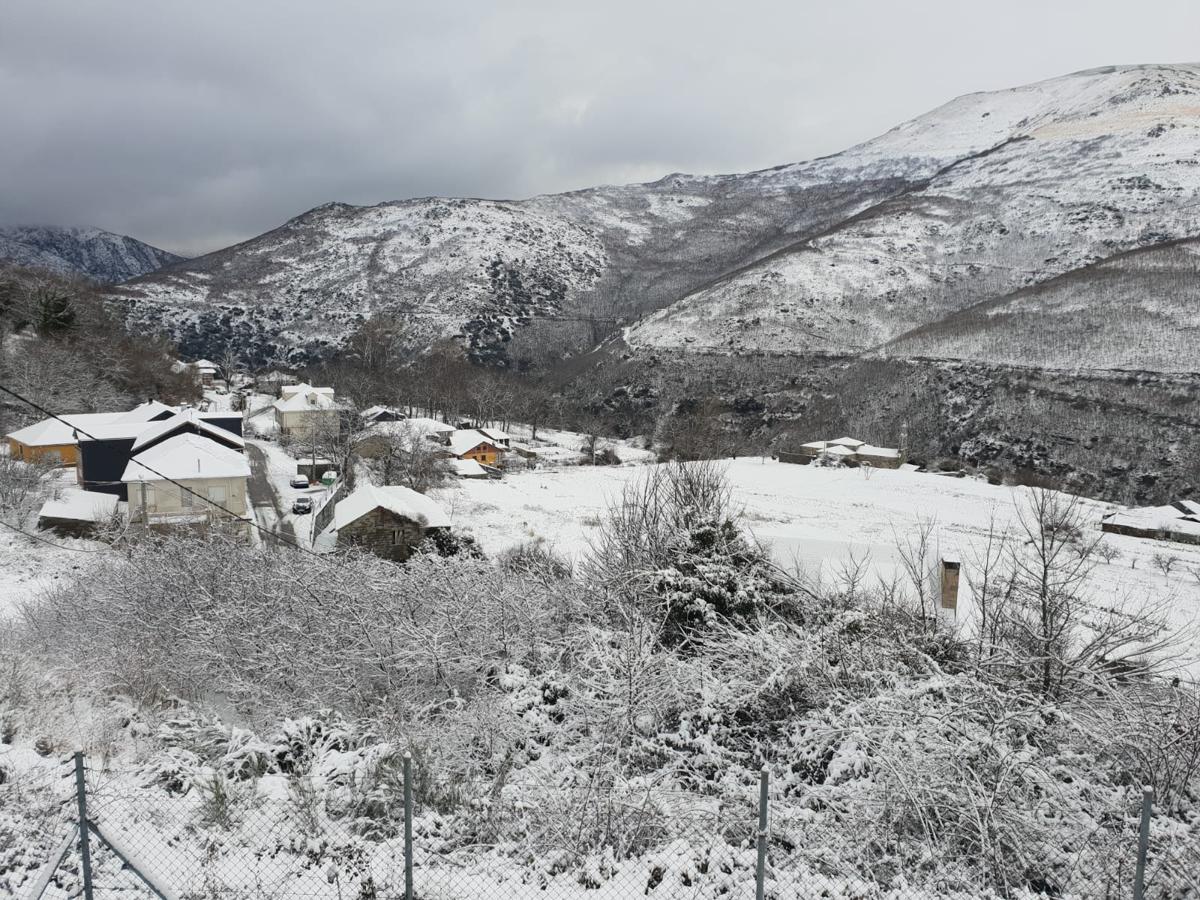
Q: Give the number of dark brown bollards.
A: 0